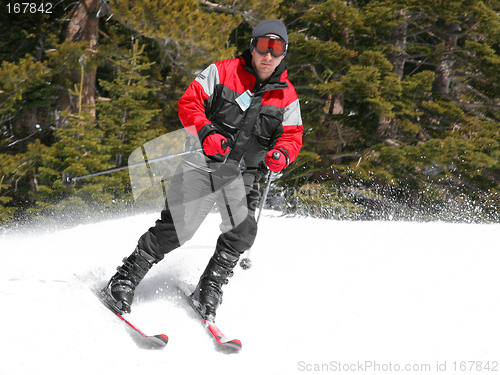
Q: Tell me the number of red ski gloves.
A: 2